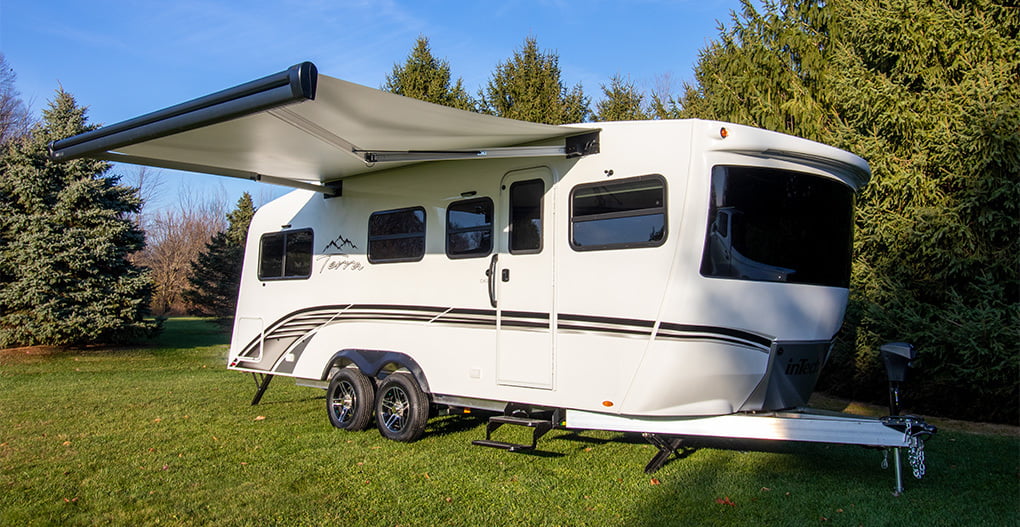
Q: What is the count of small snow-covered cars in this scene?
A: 0